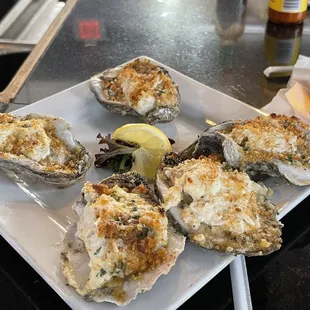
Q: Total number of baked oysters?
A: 5